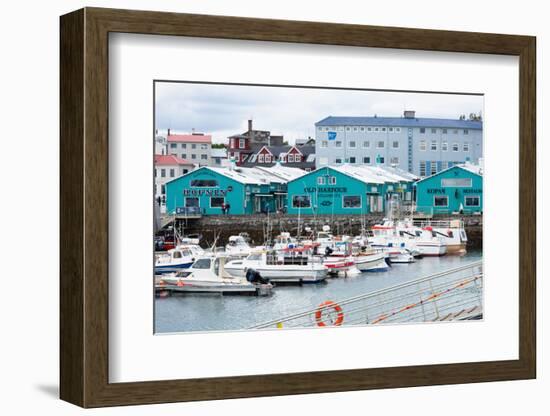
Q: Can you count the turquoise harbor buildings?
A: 3